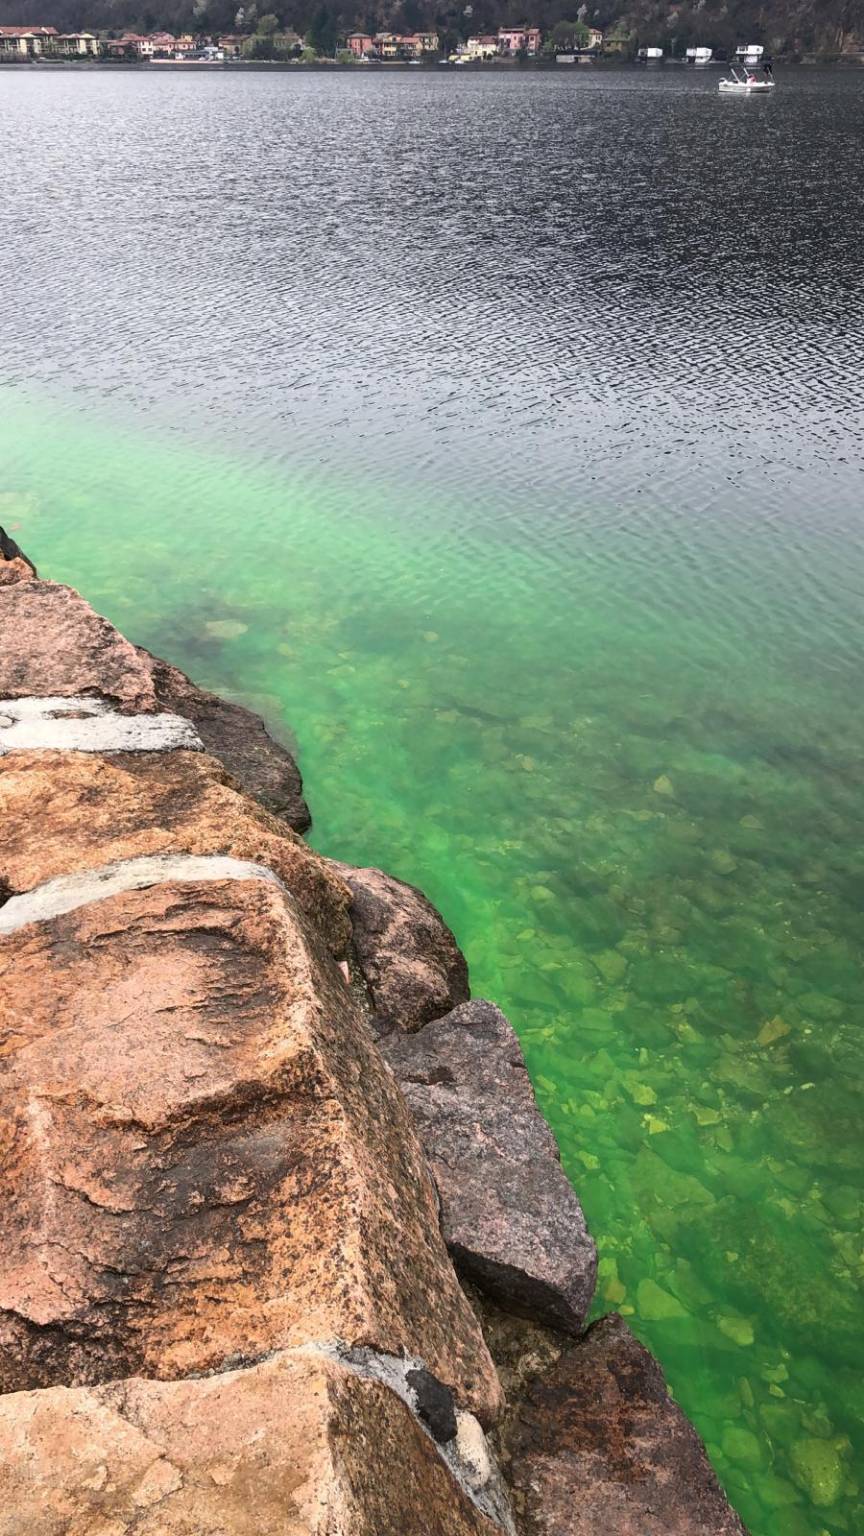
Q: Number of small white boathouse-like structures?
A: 3